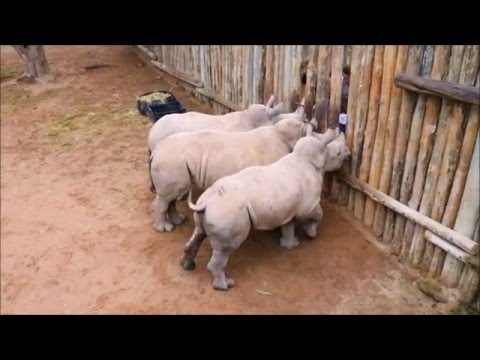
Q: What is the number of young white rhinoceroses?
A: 3